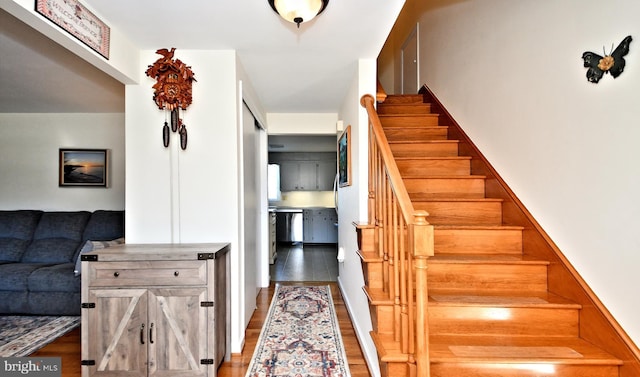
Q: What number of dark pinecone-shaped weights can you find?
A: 3